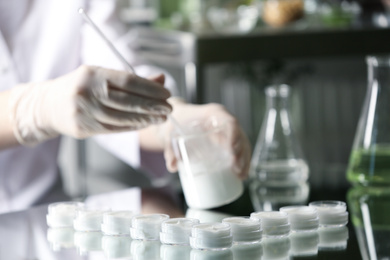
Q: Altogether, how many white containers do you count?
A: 10